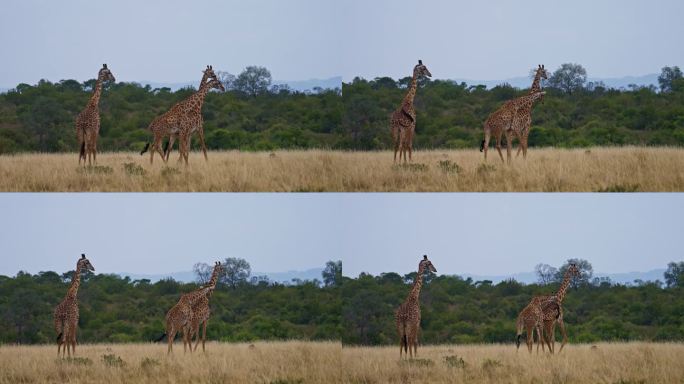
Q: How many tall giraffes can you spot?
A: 12